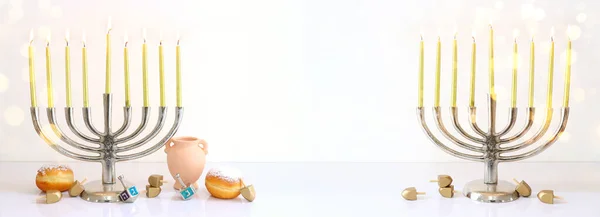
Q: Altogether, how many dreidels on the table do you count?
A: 12